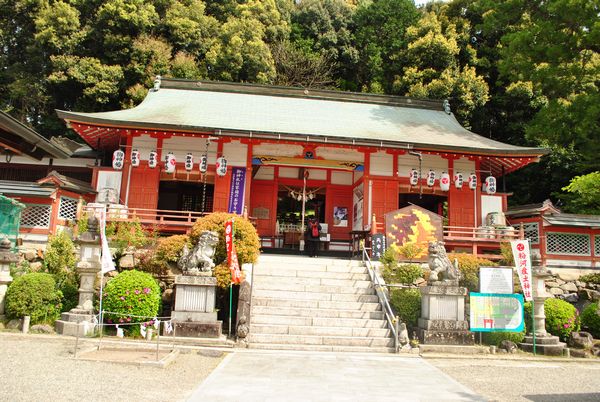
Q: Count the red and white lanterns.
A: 13